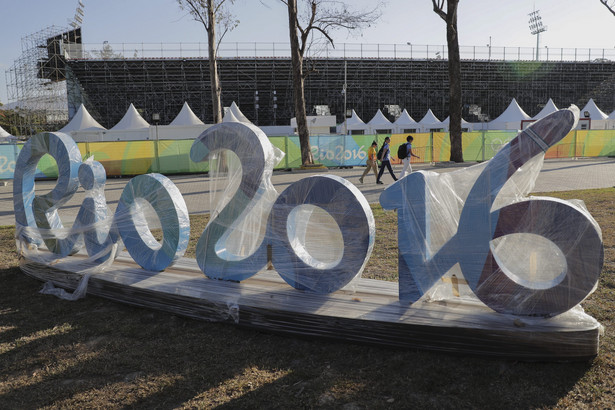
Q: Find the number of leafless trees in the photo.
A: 3